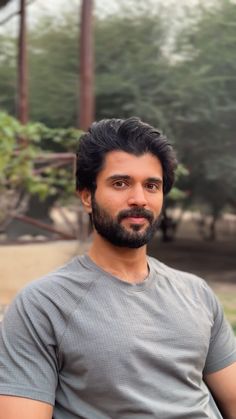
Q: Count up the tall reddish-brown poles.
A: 2